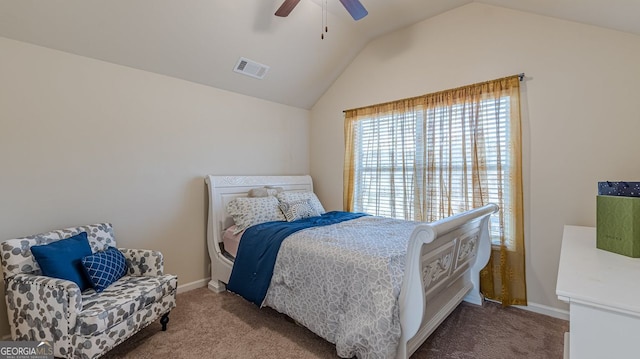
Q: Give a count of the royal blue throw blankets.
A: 1